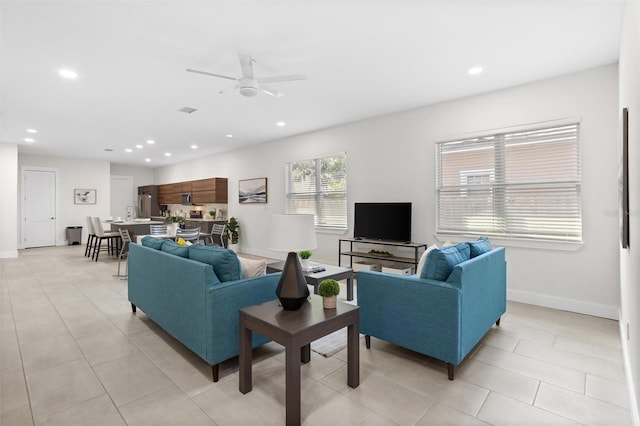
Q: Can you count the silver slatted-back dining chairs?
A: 4